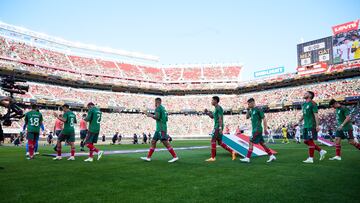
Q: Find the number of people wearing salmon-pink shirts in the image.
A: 2